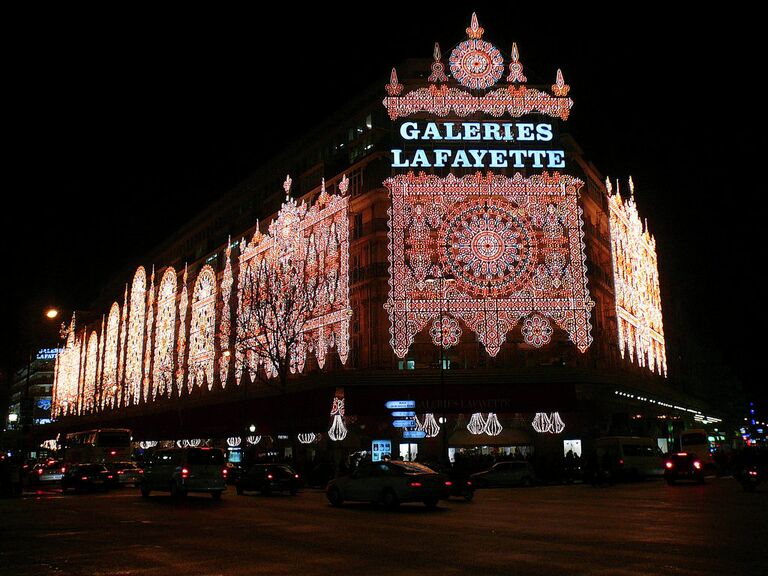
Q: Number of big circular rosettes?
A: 2